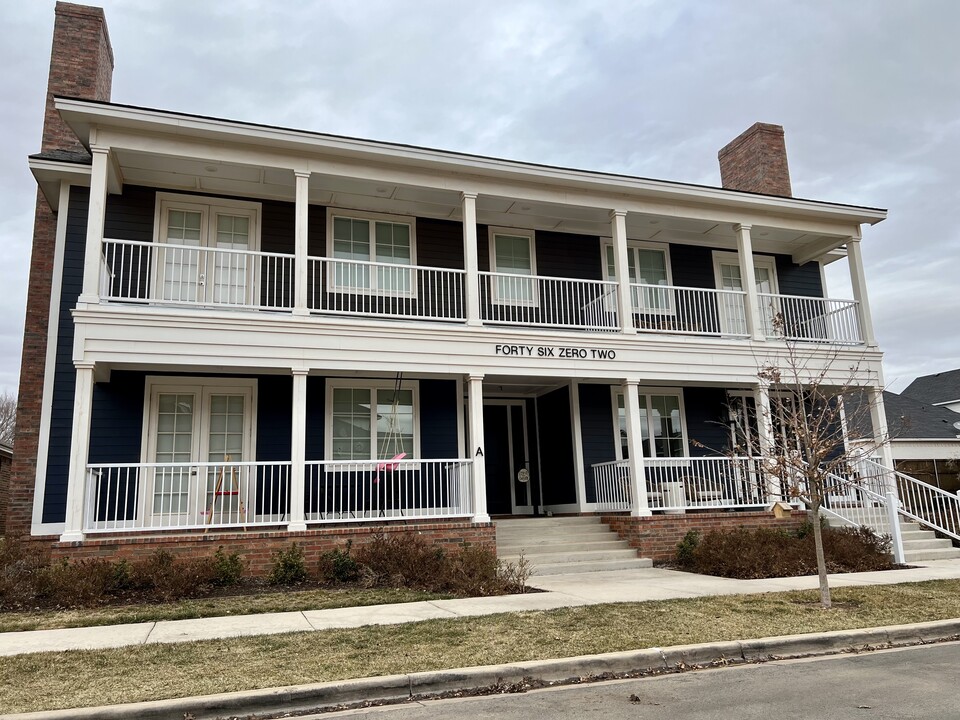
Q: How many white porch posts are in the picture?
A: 12